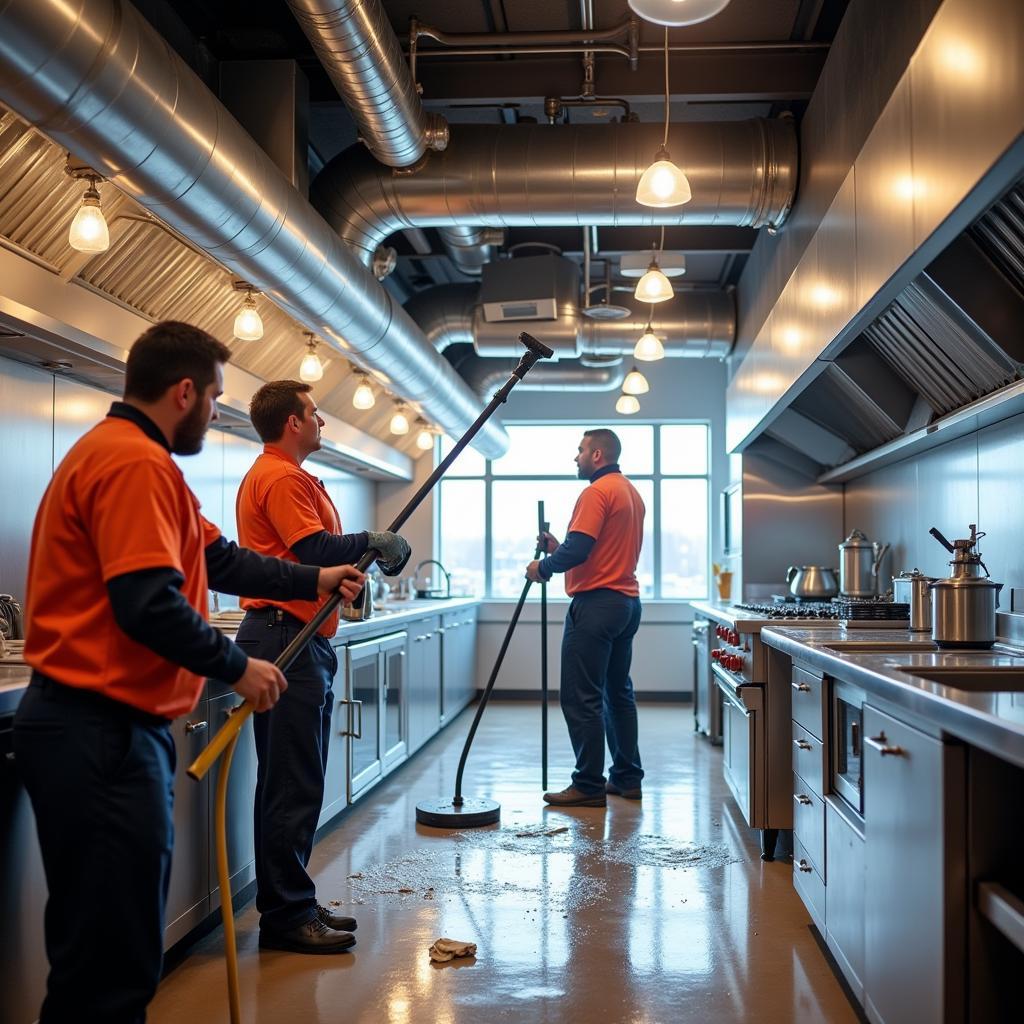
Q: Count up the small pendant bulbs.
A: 11